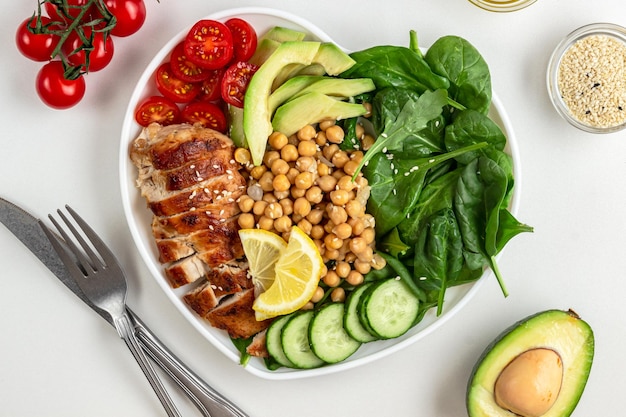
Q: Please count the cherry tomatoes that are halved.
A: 8